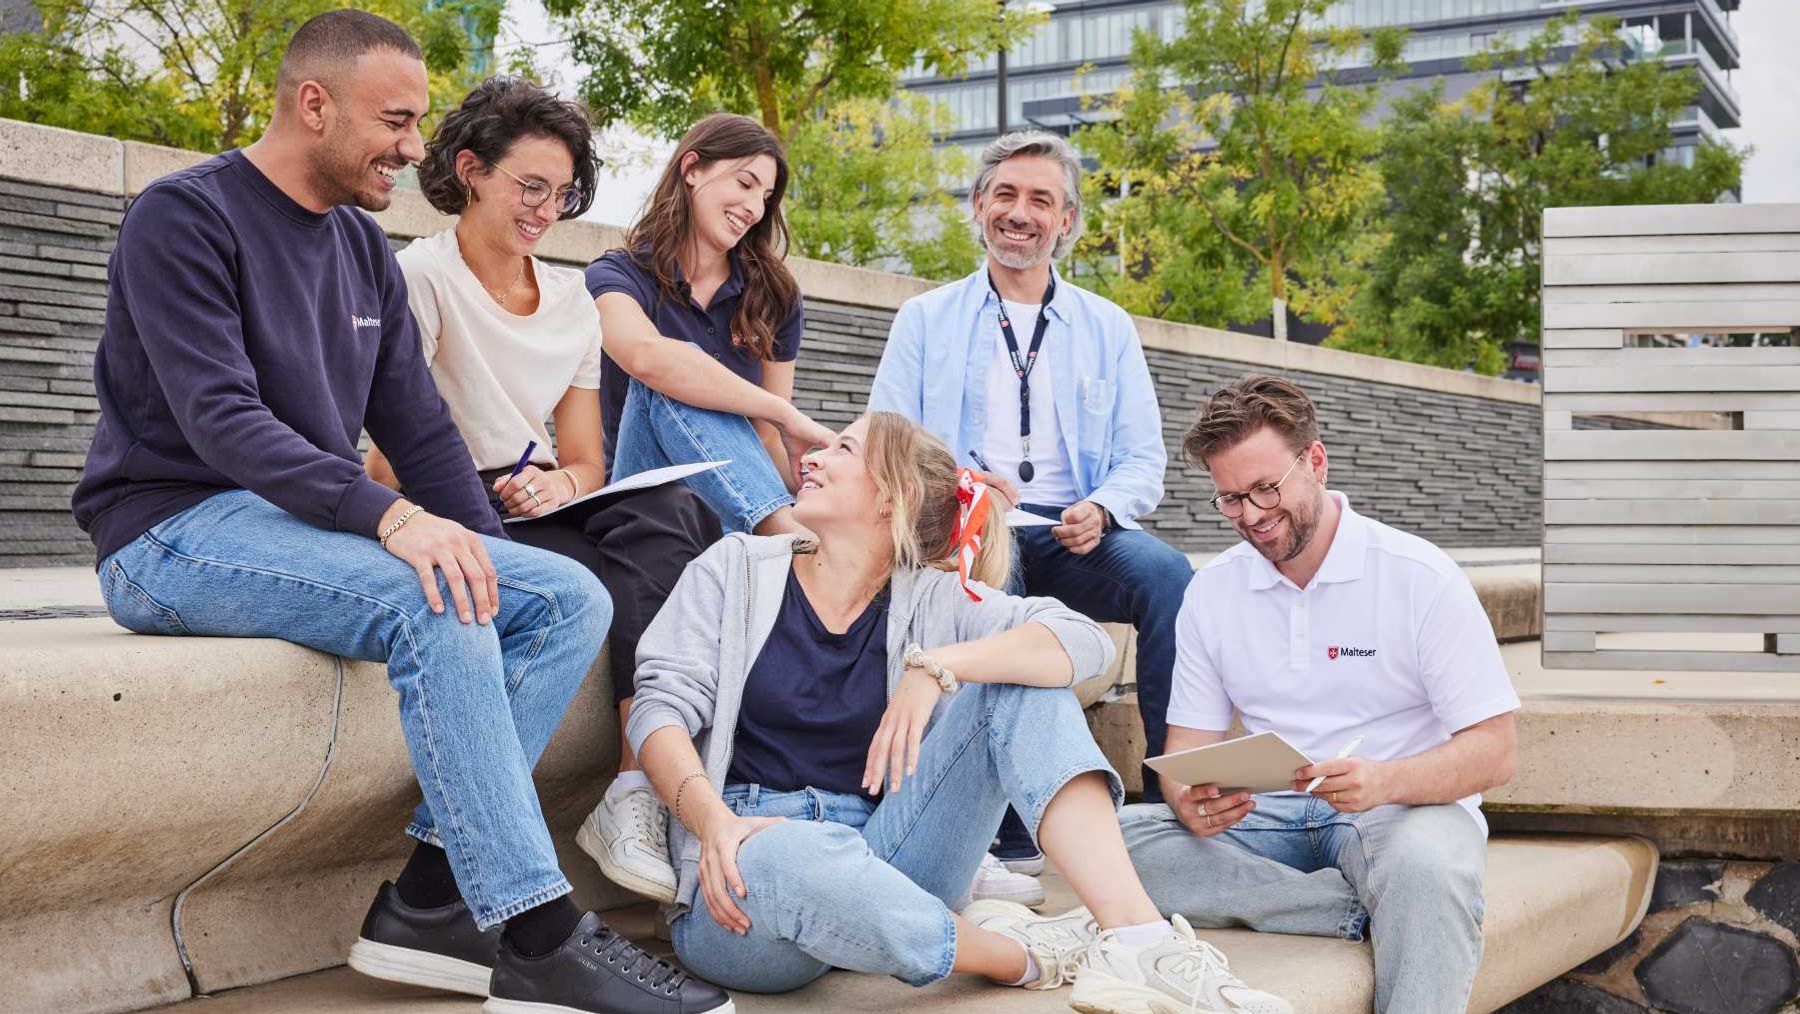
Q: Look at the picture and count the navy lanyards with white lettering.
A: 1